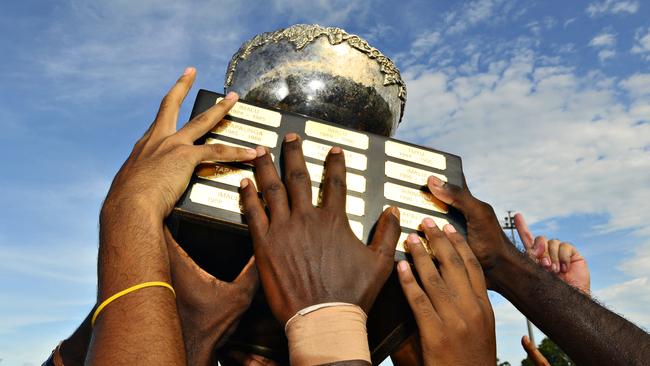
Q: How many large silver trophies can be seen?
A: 1